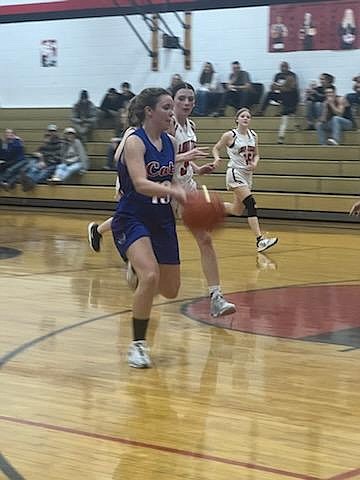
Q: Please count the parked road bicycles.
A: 0